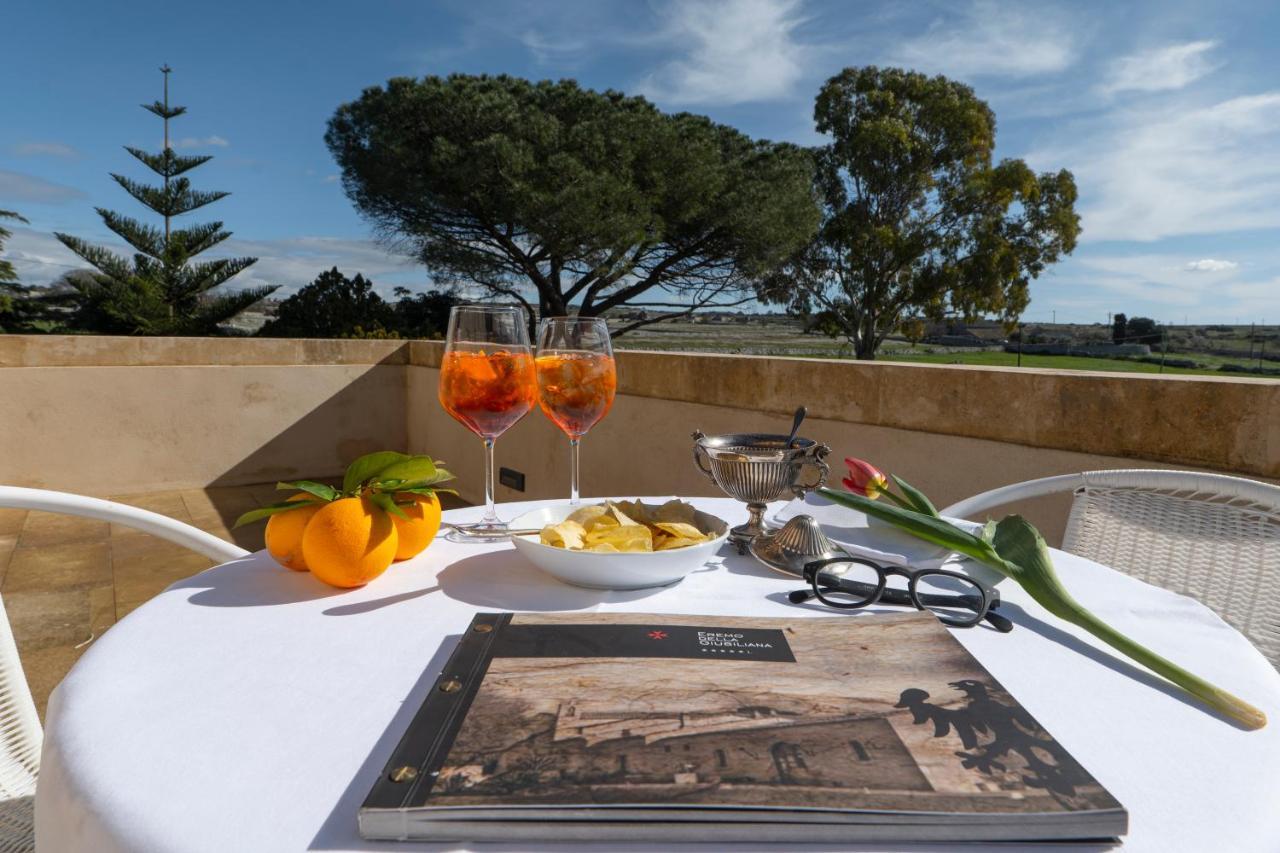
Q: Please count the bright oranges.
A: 3